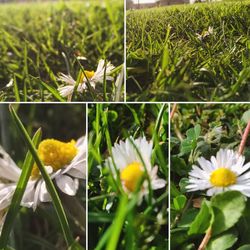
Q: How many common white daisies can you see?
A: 5